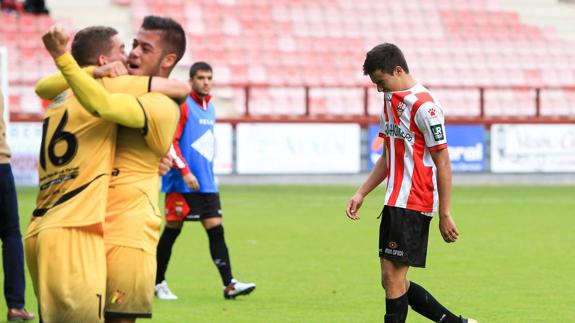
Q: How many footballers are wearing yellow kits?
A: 2